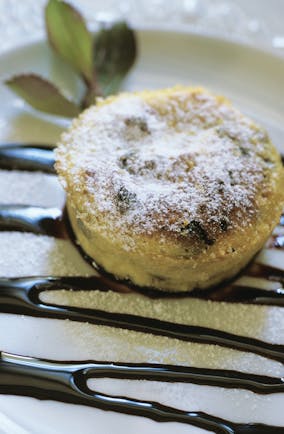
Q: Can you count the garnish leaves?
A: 3